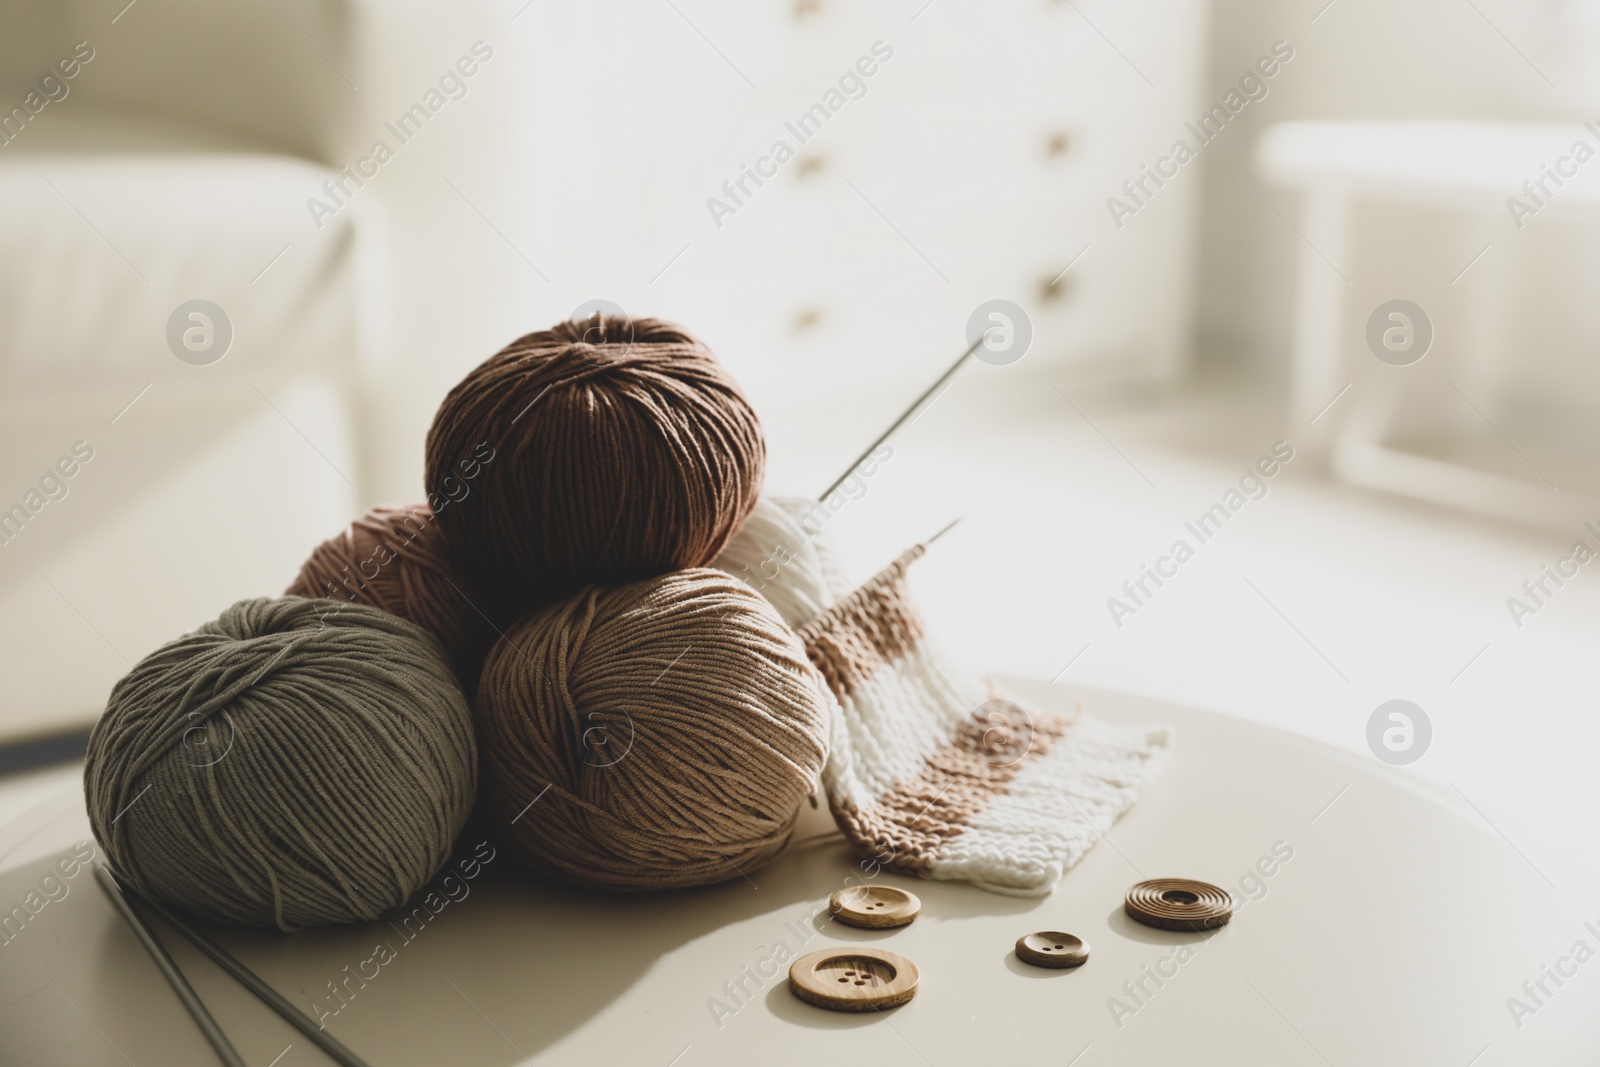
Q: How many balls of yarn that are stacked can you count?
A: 5